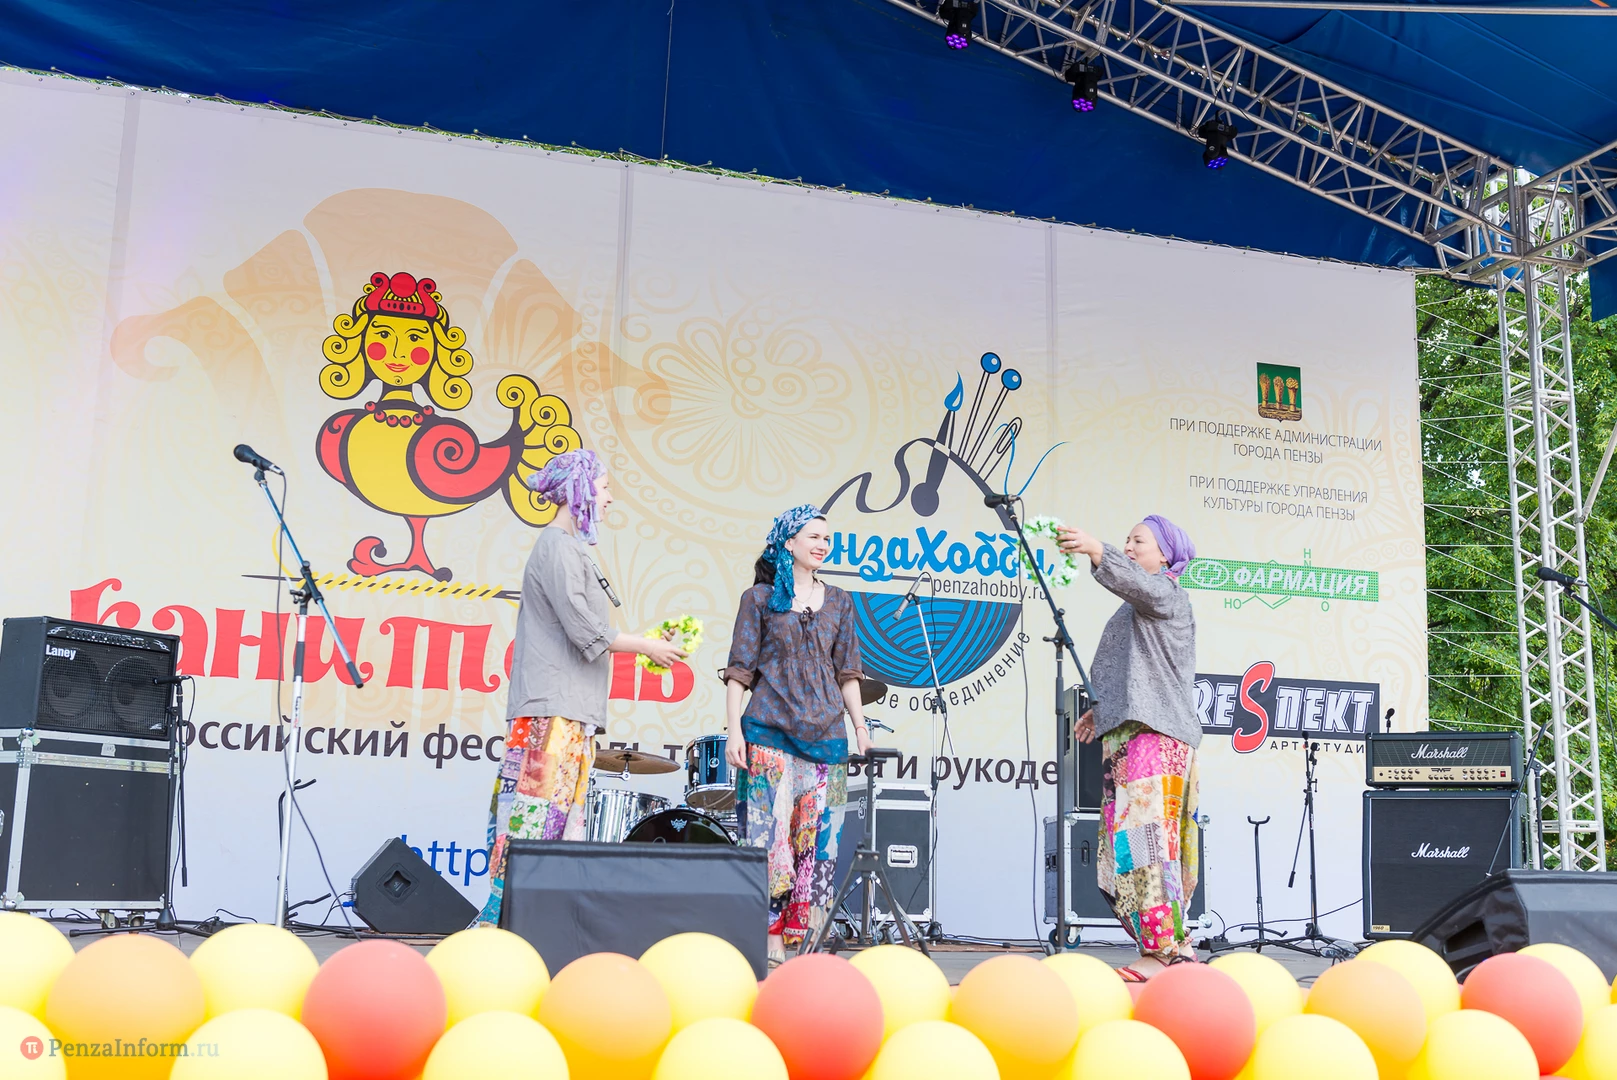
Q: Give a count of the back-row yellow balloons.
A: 9